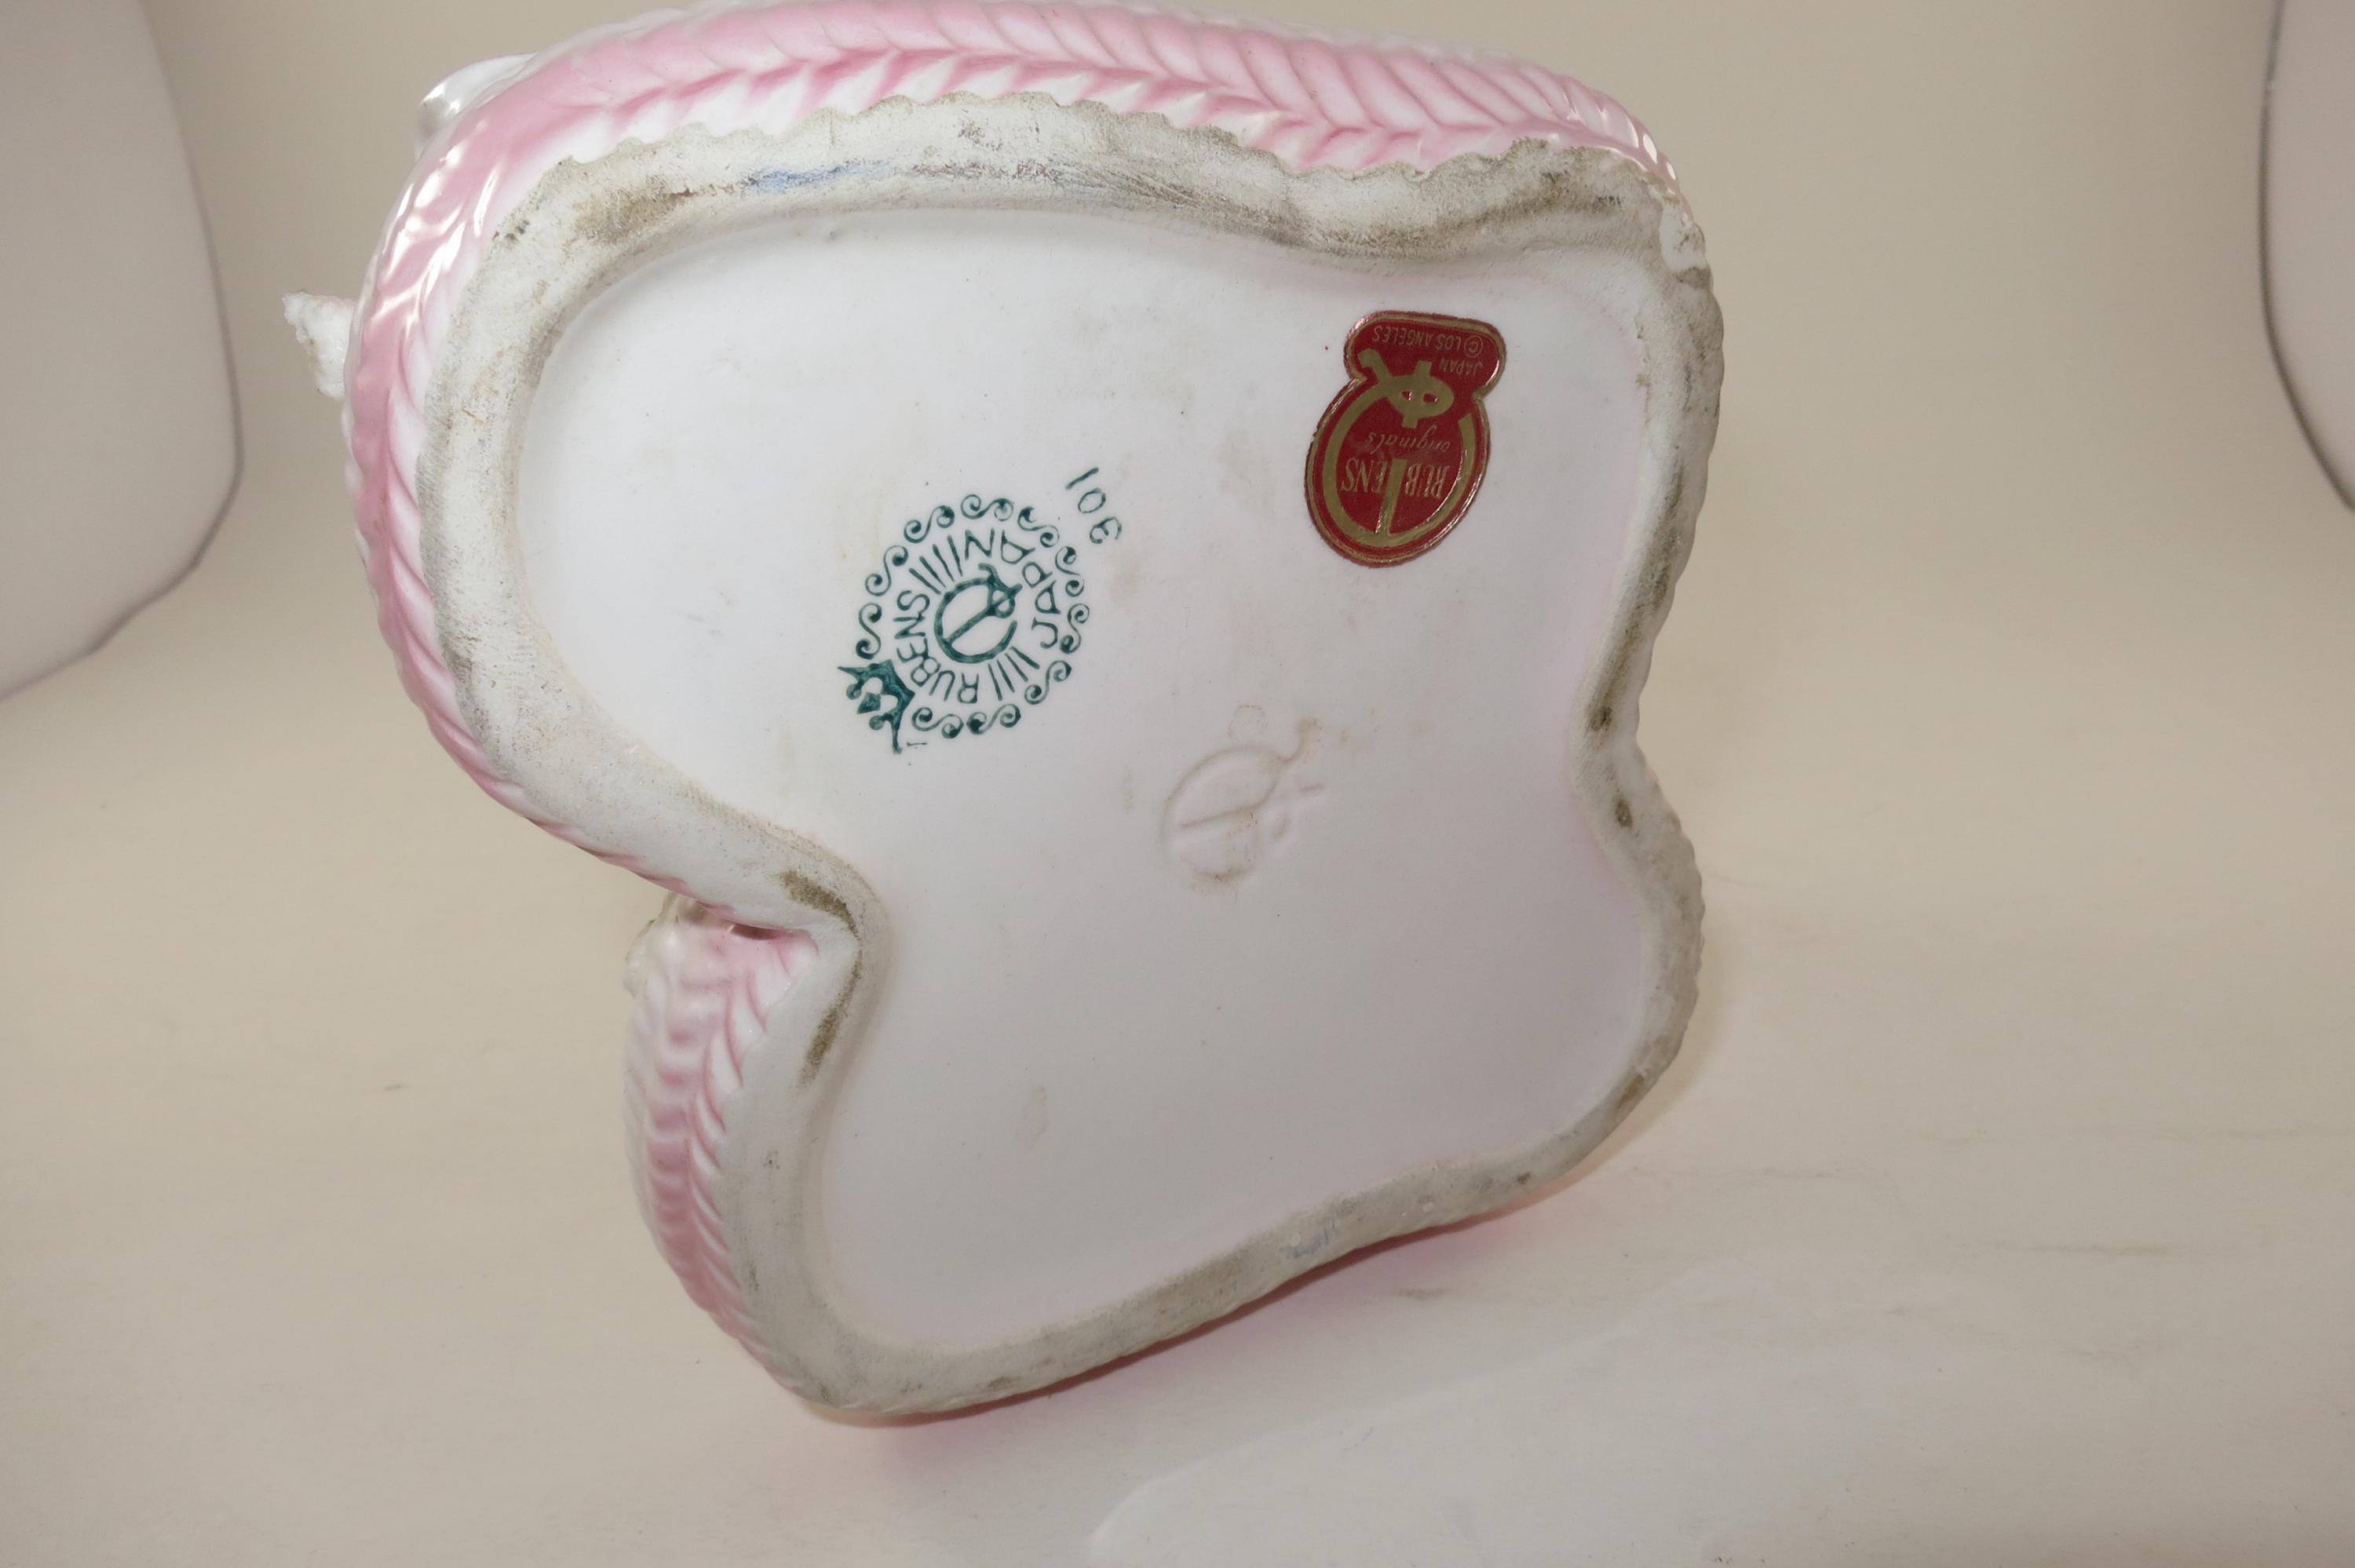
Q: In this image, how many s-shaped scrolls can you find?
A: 10